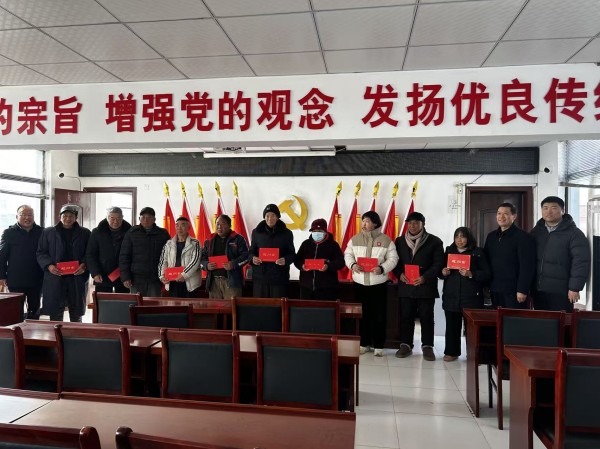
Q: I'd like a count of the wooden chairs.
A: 13